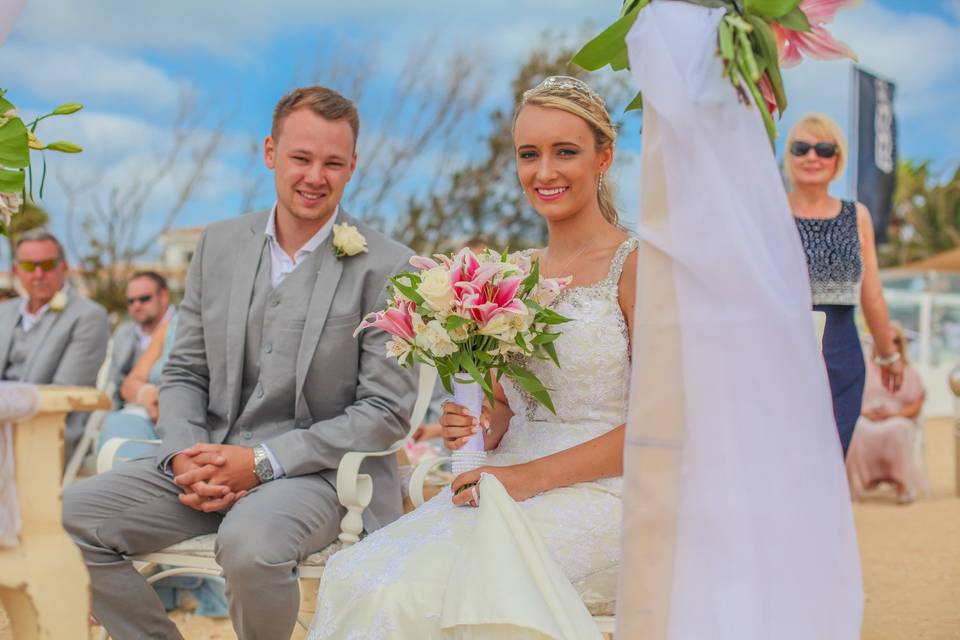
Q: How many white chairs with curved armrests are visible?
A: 2